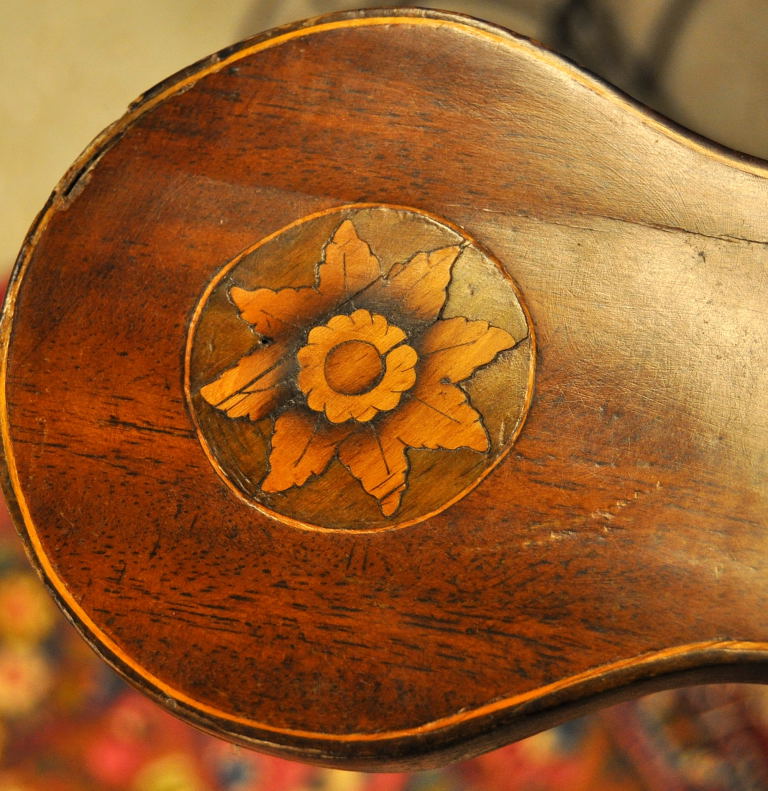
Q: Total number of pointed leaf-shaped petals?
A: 8